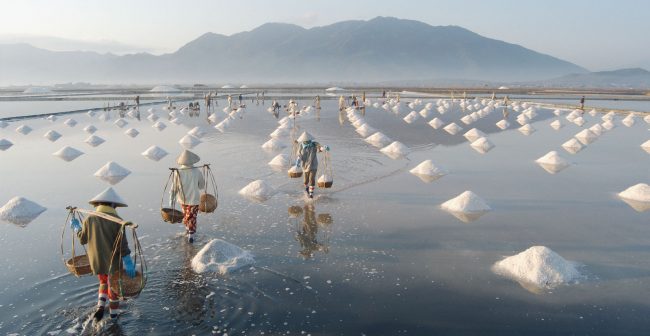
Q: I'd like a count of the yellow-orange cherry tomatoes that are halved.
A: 0